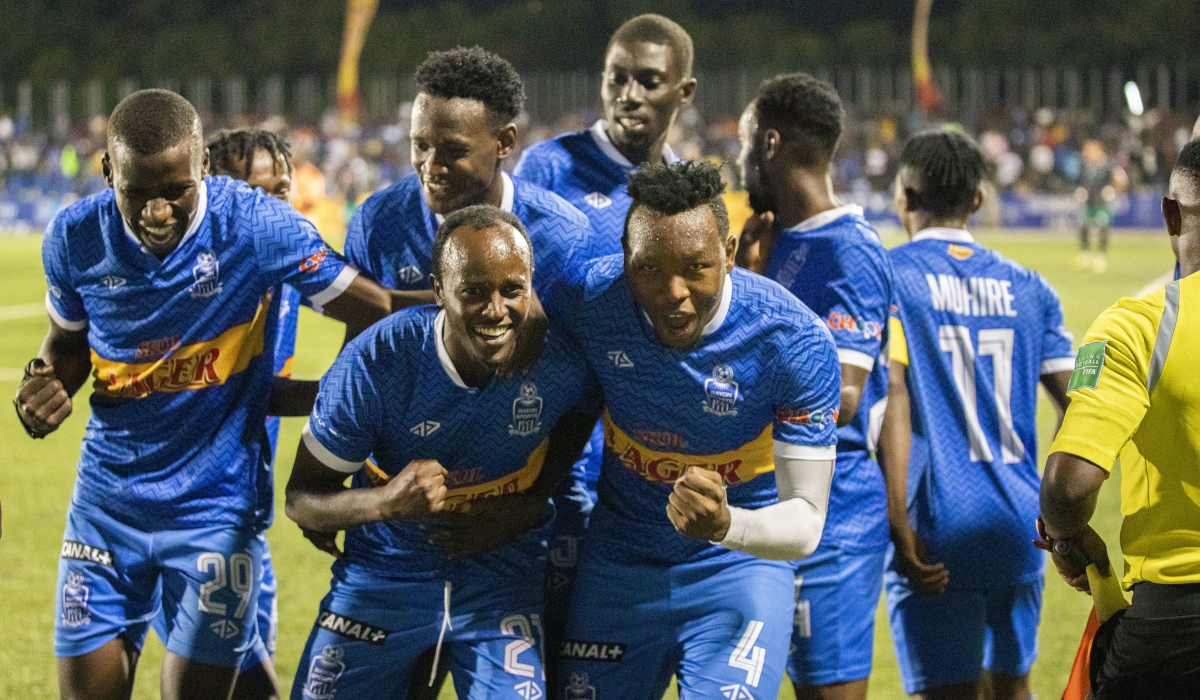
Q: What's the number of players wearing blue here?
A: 8